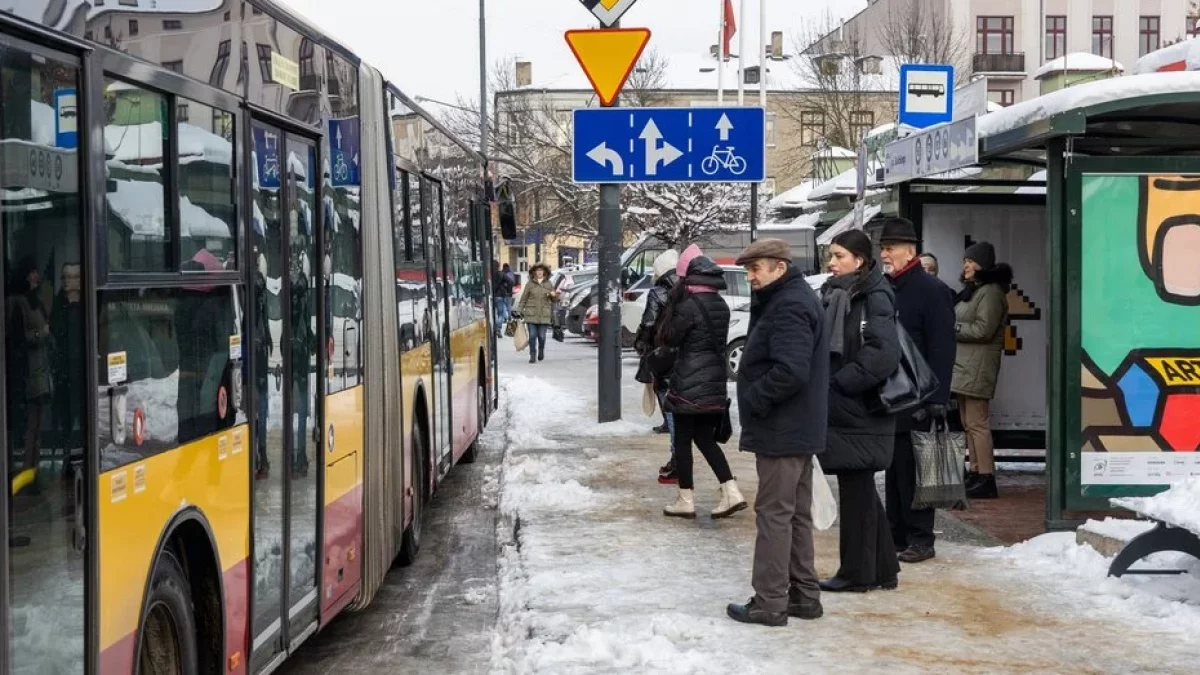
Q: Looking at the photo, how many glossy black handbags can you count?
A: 1